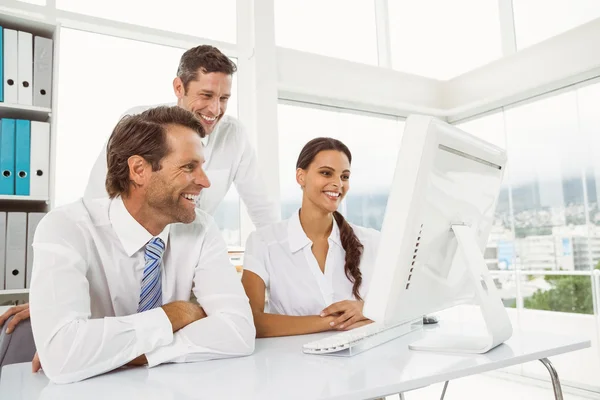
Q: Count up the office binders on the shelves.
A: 10